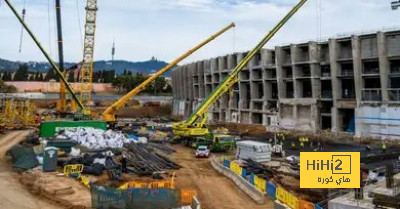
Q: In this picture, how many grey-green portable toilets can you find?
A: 1